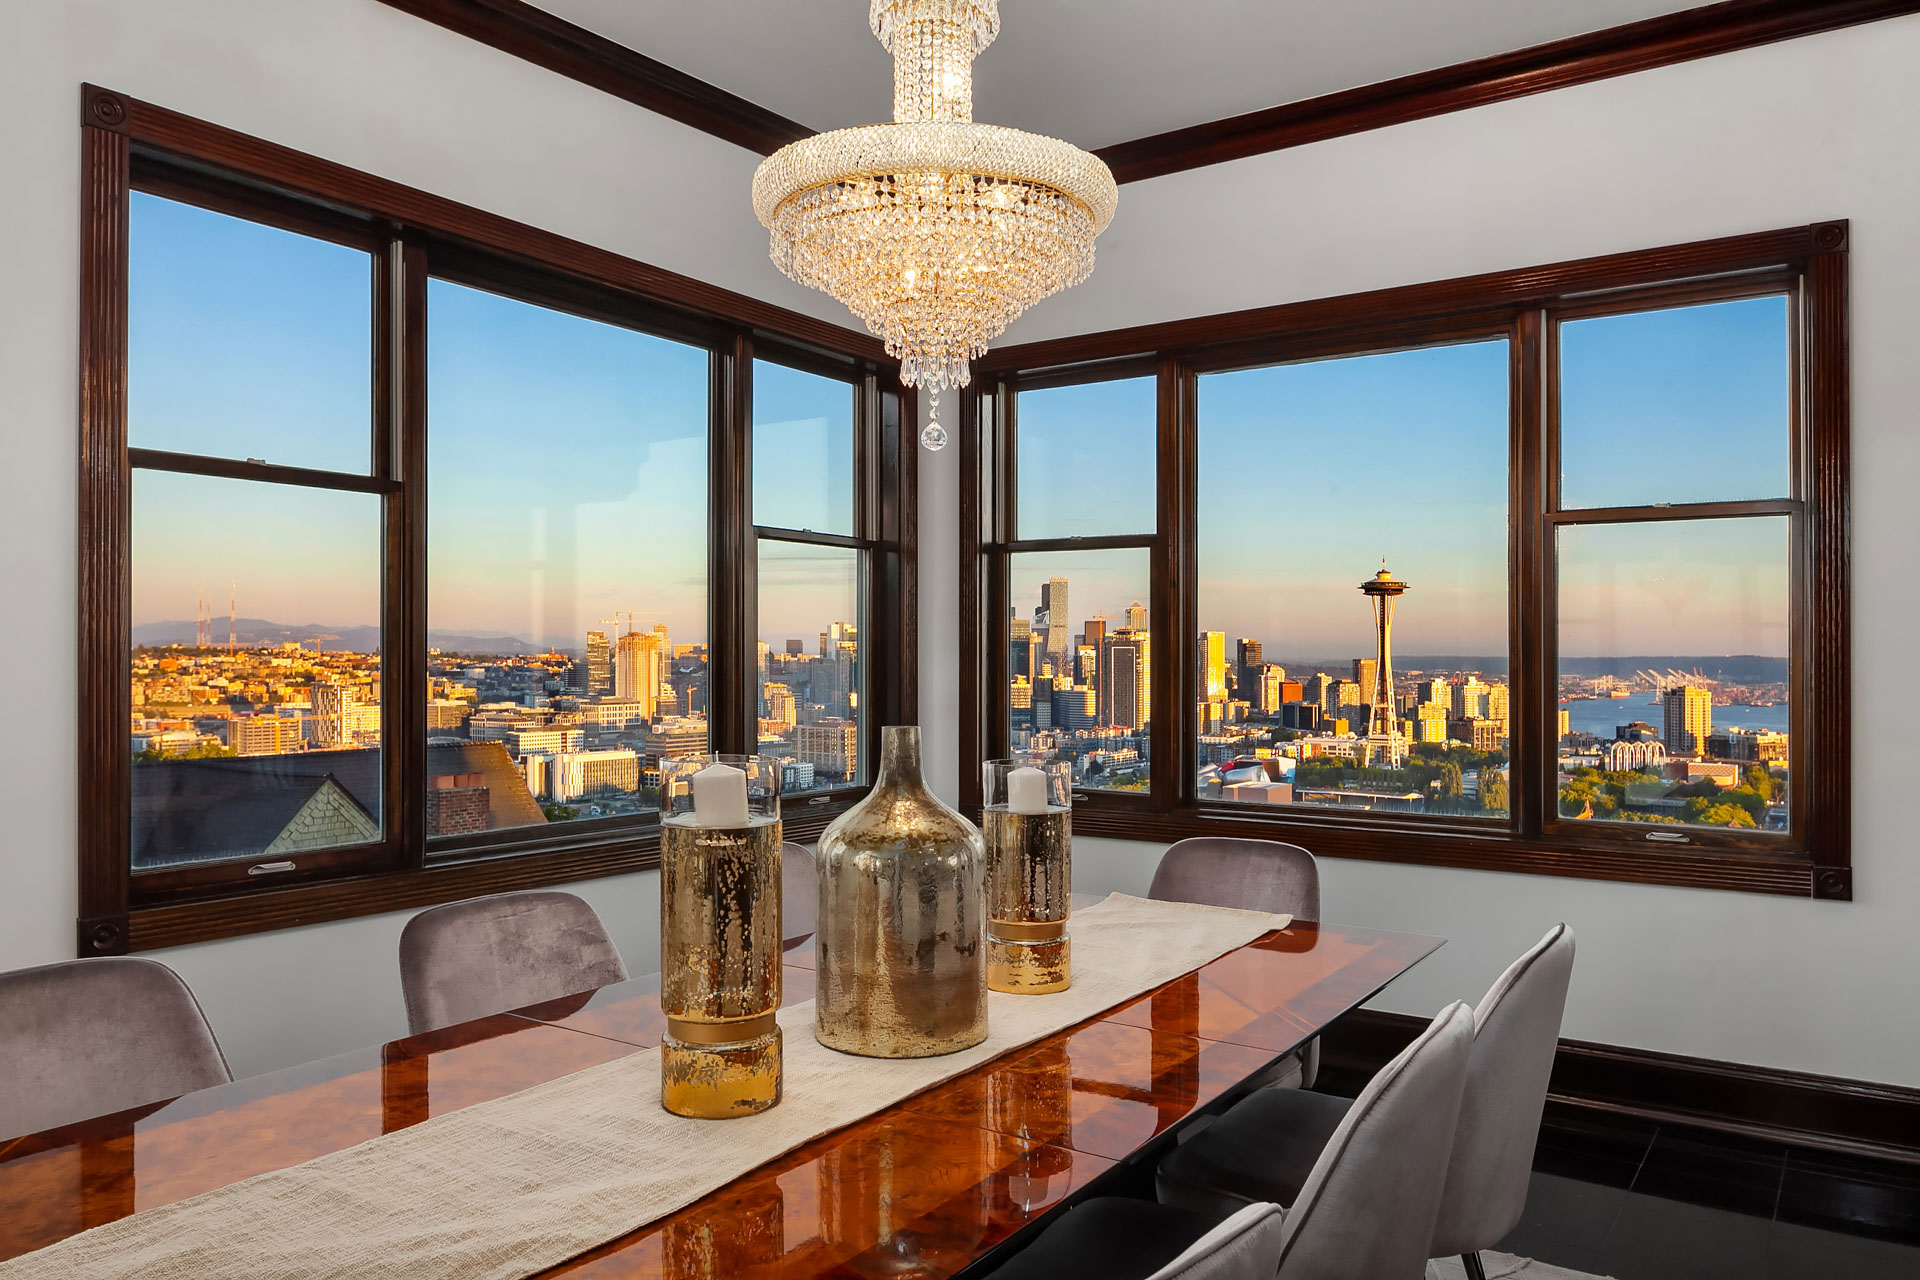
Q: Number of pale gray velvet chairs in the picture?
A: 7